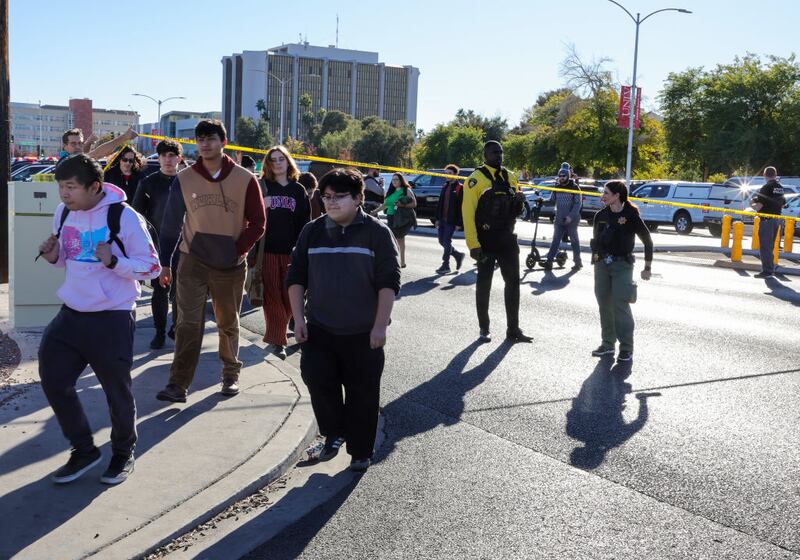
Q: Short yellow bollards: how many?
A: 5